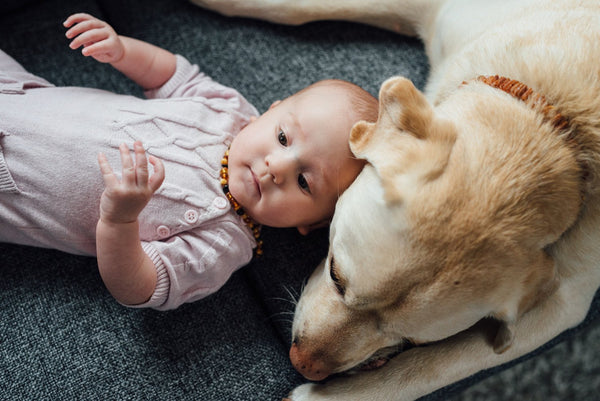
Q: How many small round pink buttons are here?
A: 3